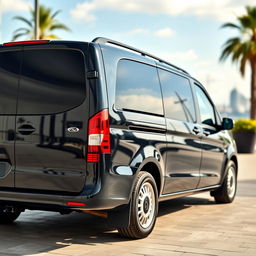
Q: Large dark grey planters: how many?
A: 1